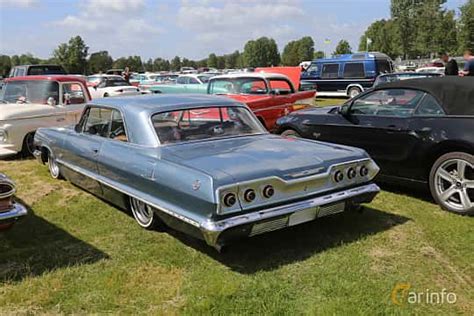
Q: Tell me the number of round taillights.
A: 6